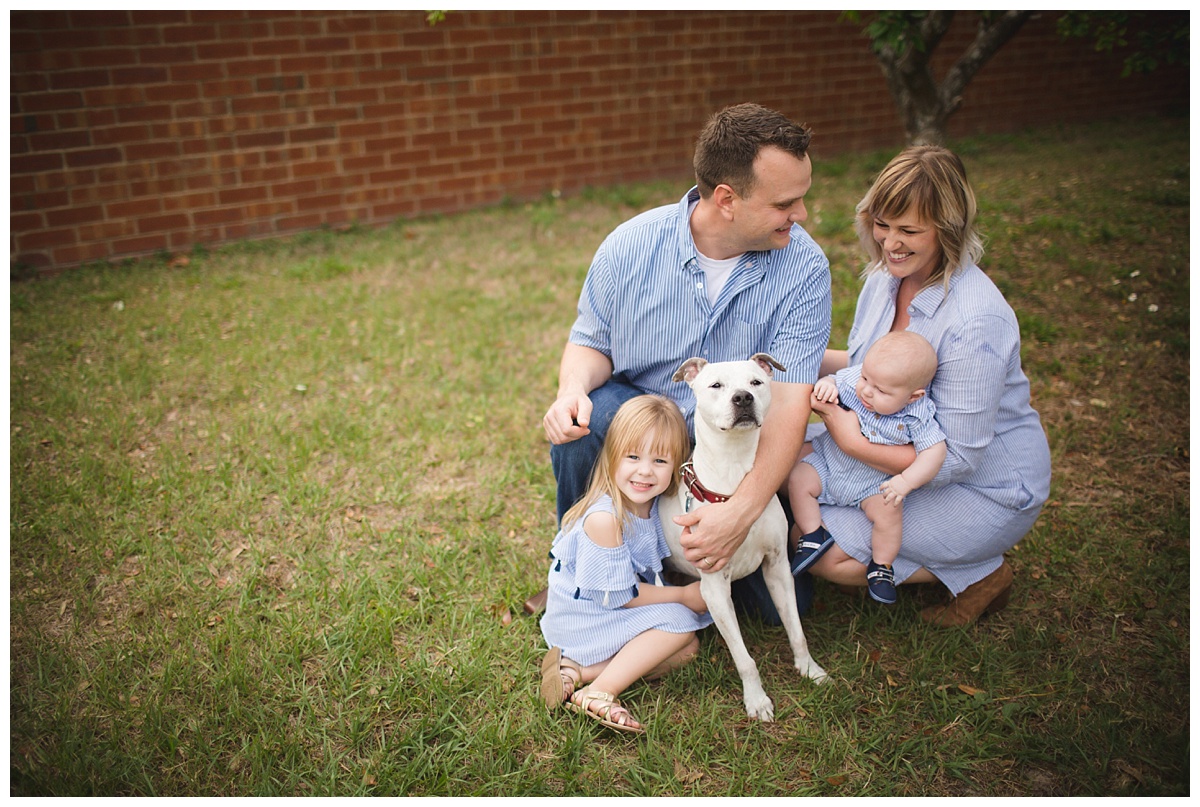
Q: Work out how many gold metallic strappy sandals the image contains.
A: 2